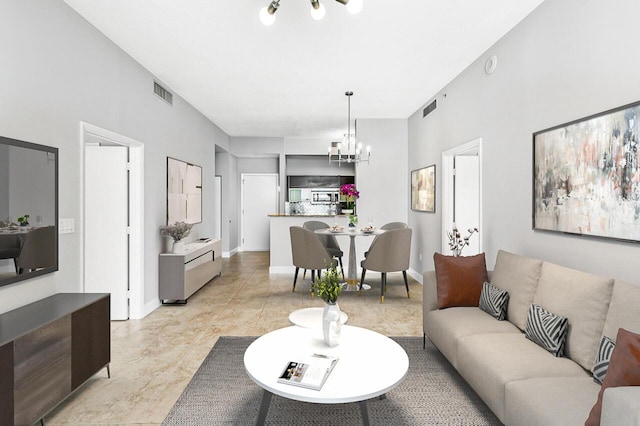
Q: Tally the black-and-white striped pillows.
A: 3